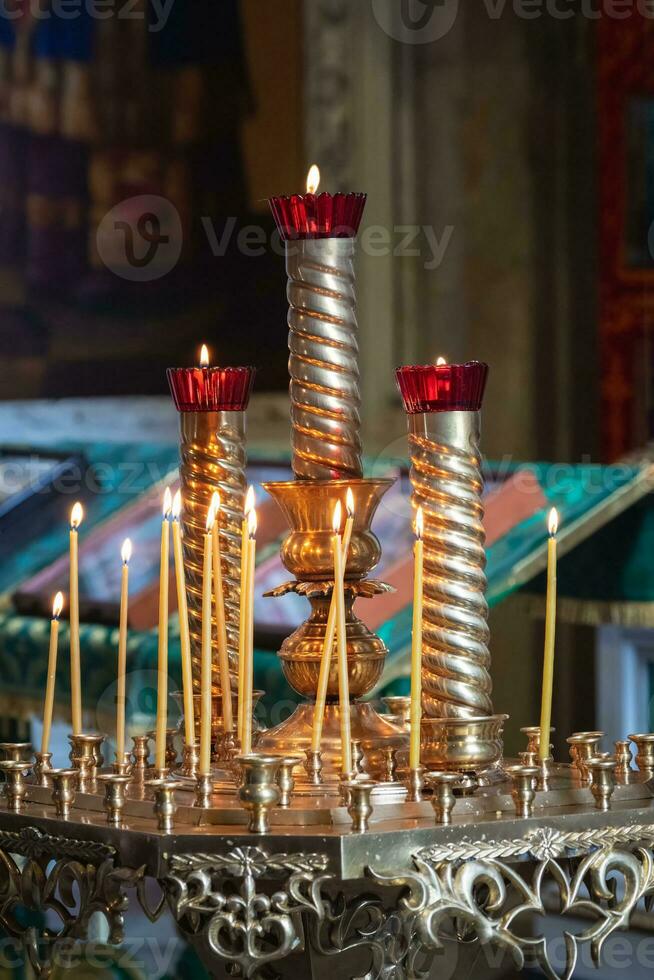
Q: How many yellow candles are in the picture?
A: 13